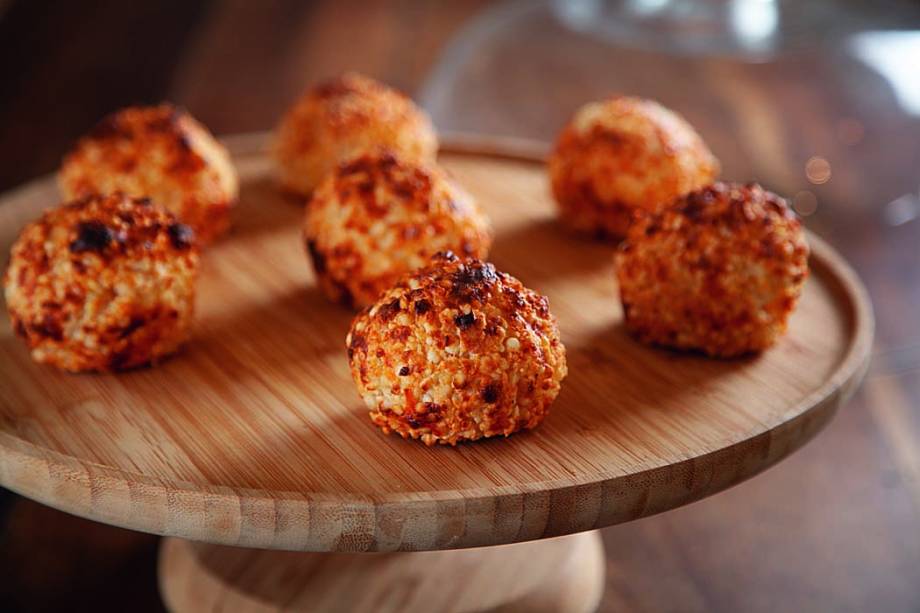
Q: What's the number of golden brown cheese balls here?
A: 7